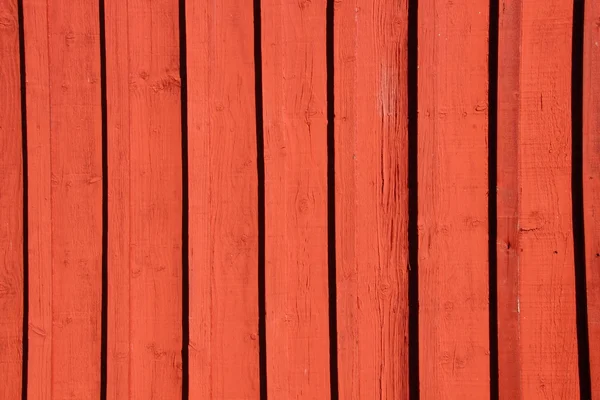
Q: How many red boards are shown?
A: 9